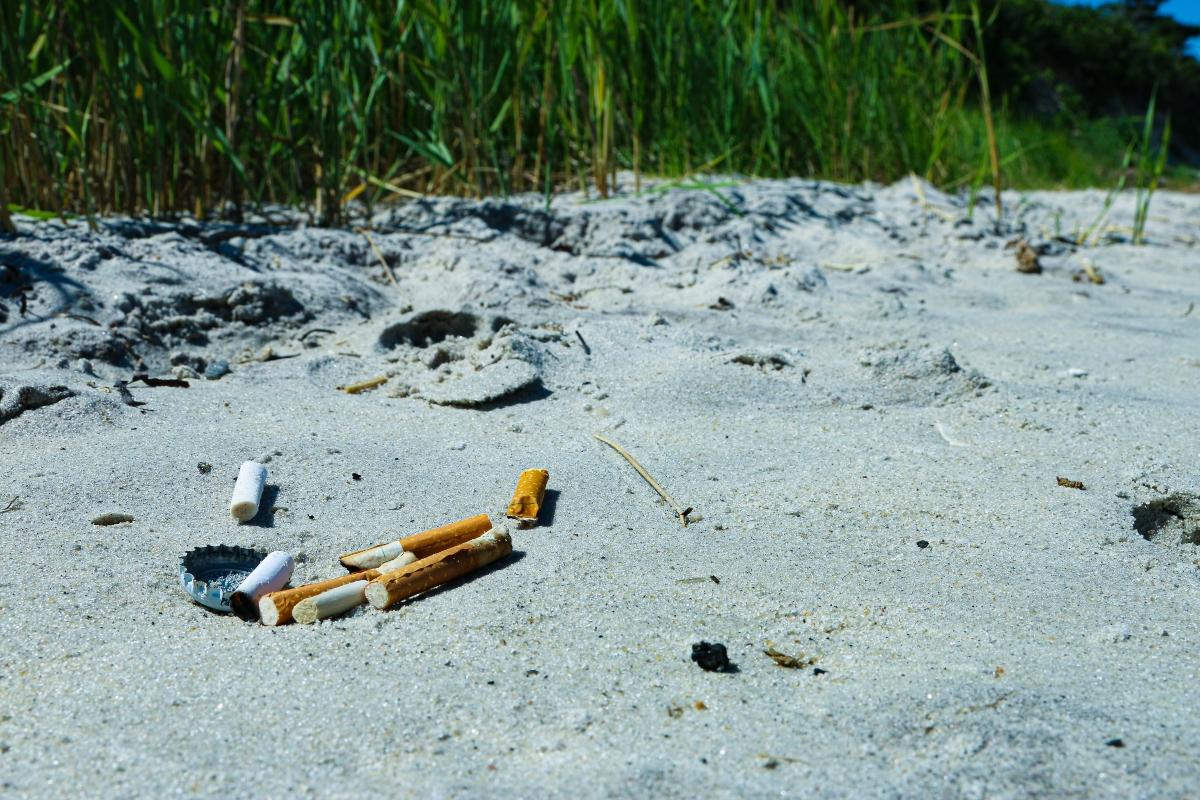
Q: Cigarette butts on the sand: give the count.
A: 7